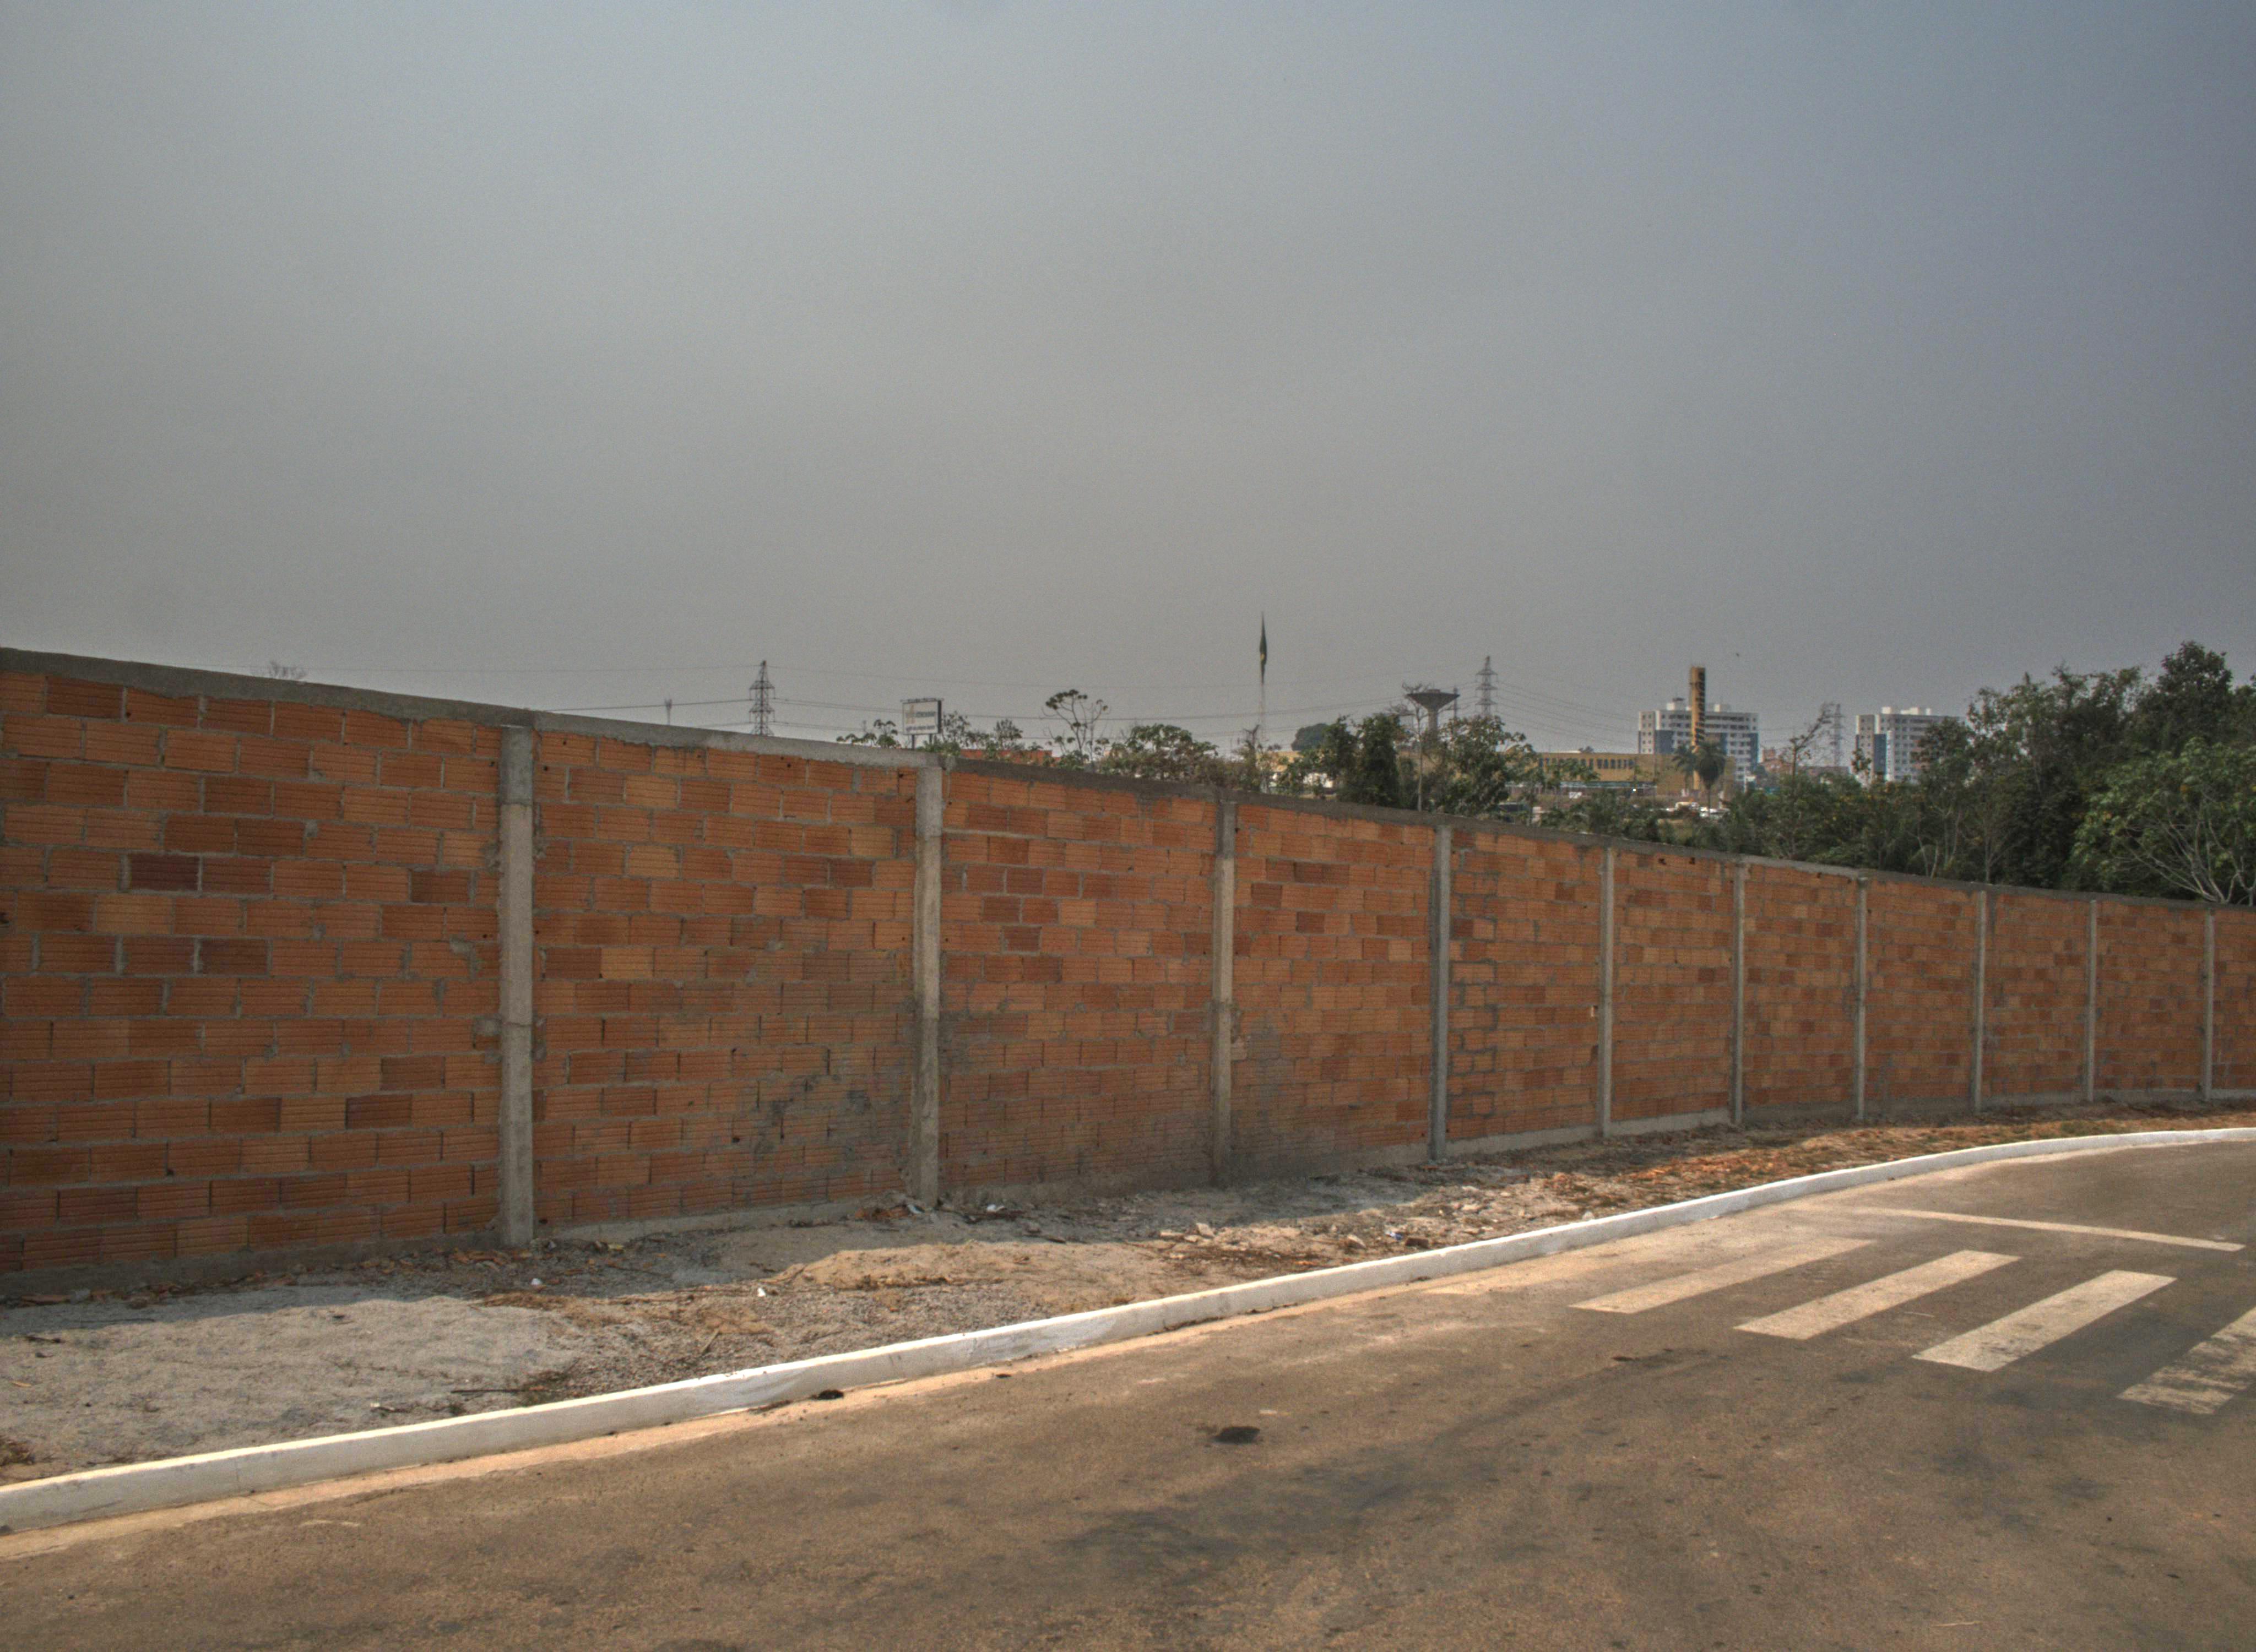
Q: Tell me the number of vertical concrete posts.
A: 10